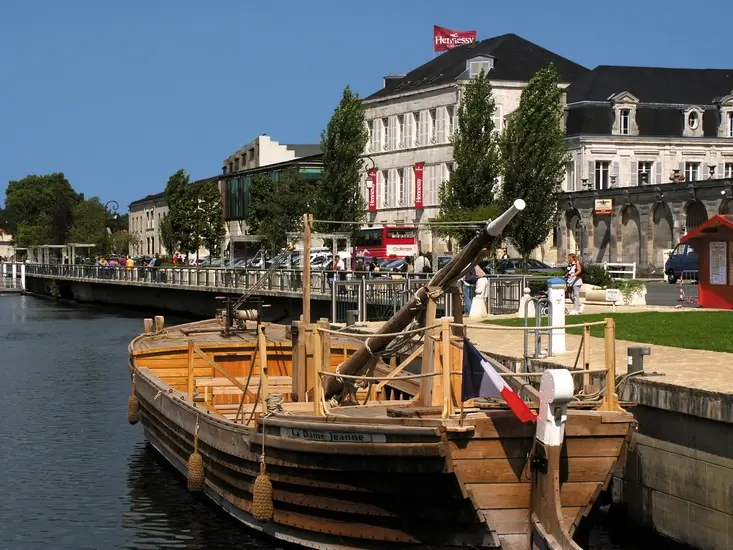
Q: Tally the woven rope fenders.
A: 3